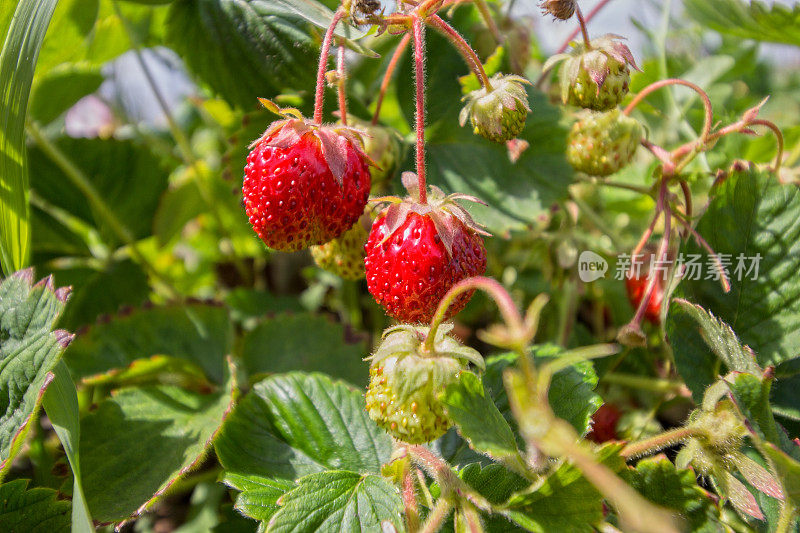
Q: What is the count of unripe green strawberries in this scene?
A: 6